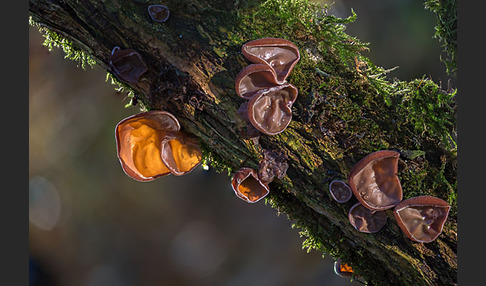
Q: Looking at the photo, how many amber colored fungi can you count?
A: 4